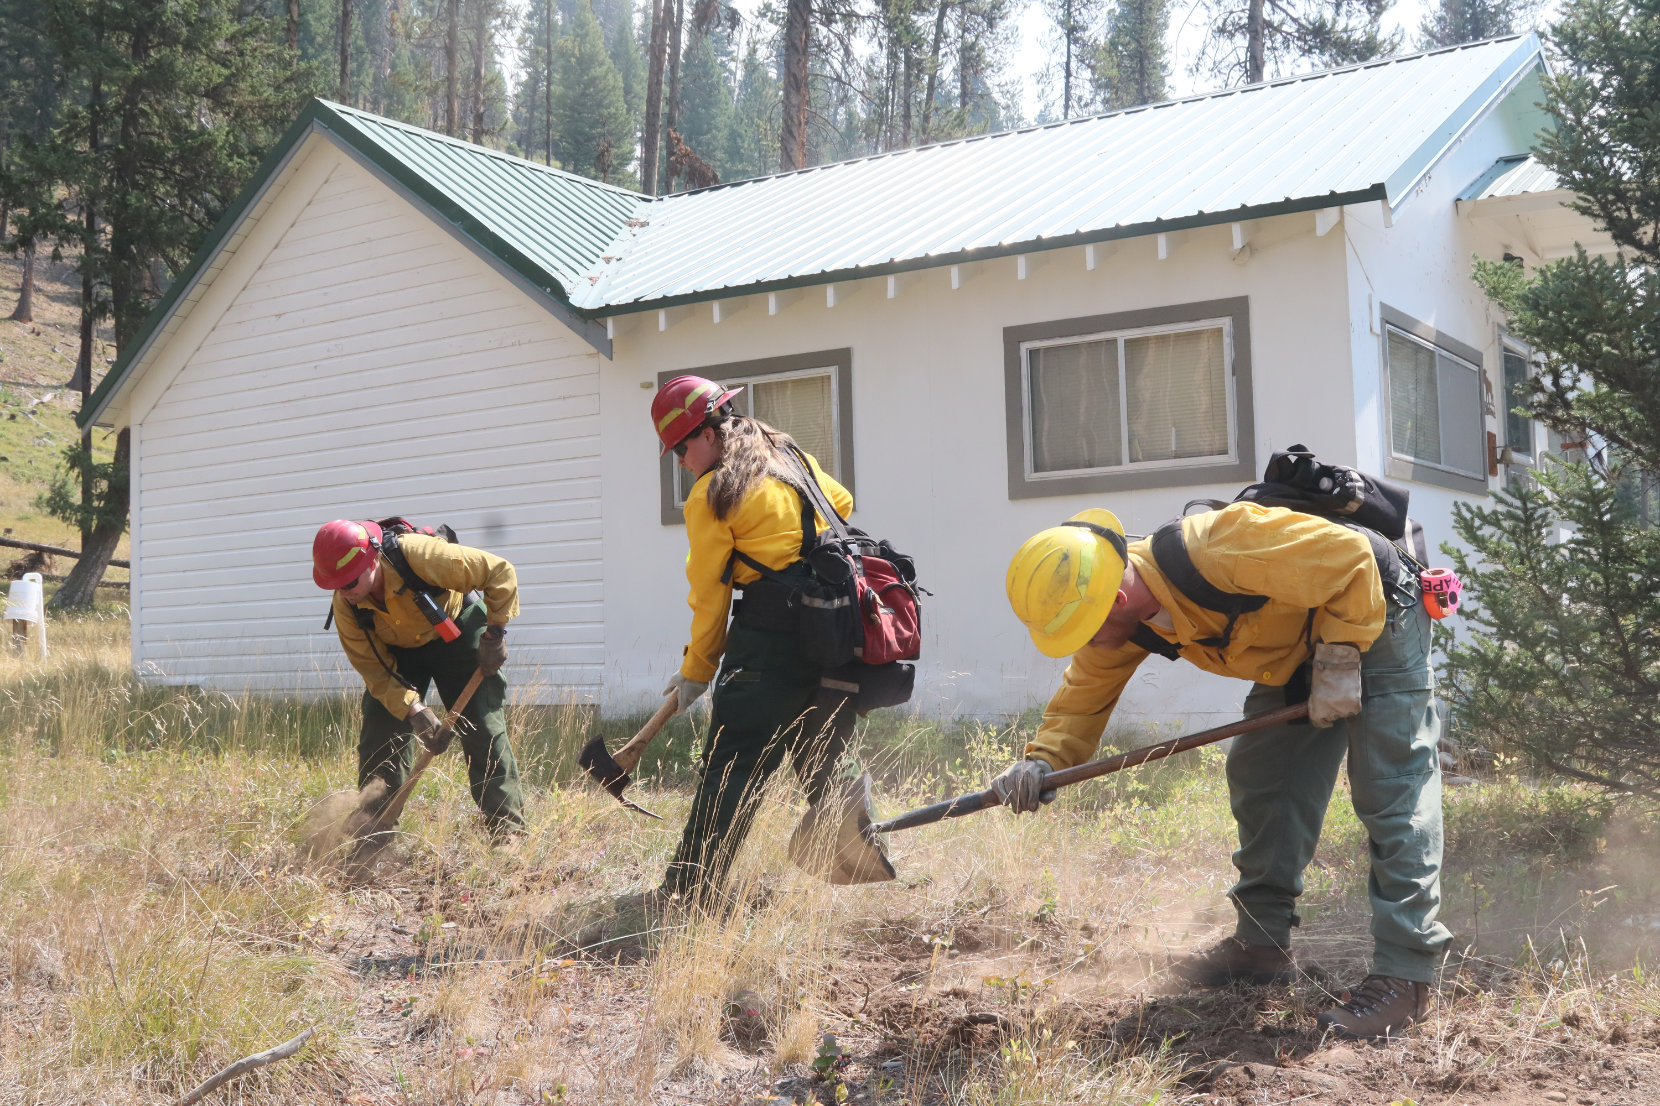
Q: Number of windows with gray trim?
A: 3